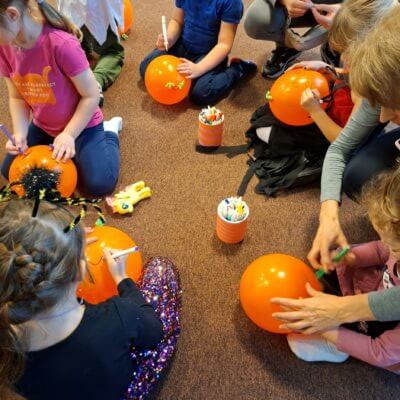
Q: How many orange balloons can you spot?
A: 6